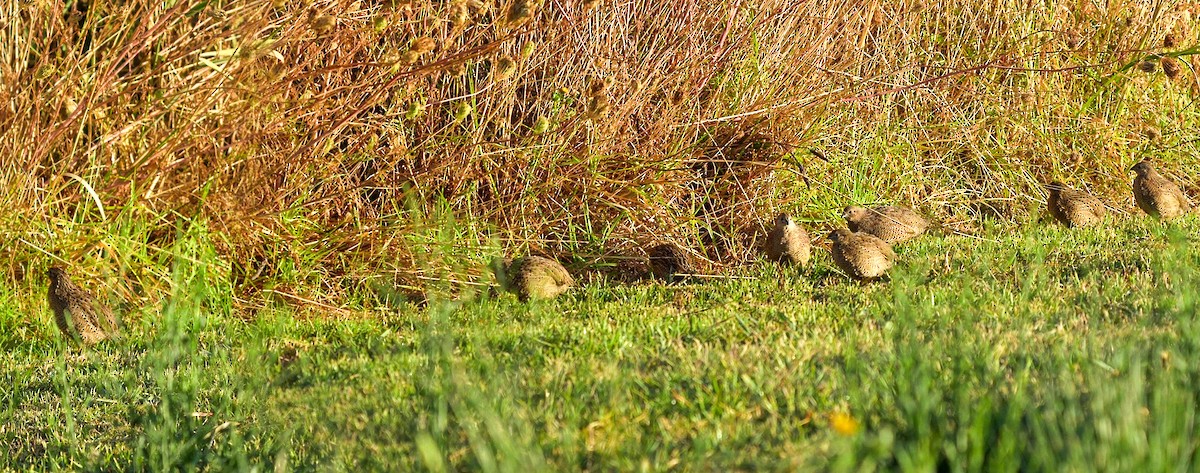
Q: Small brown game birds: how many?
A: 8